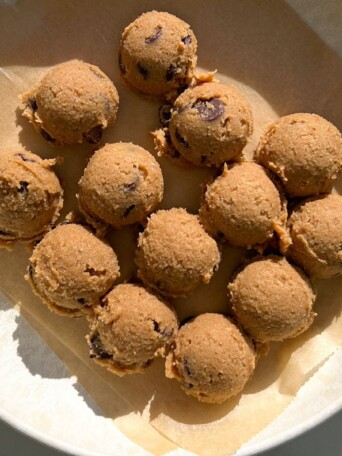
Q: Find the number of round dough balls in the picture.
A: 13